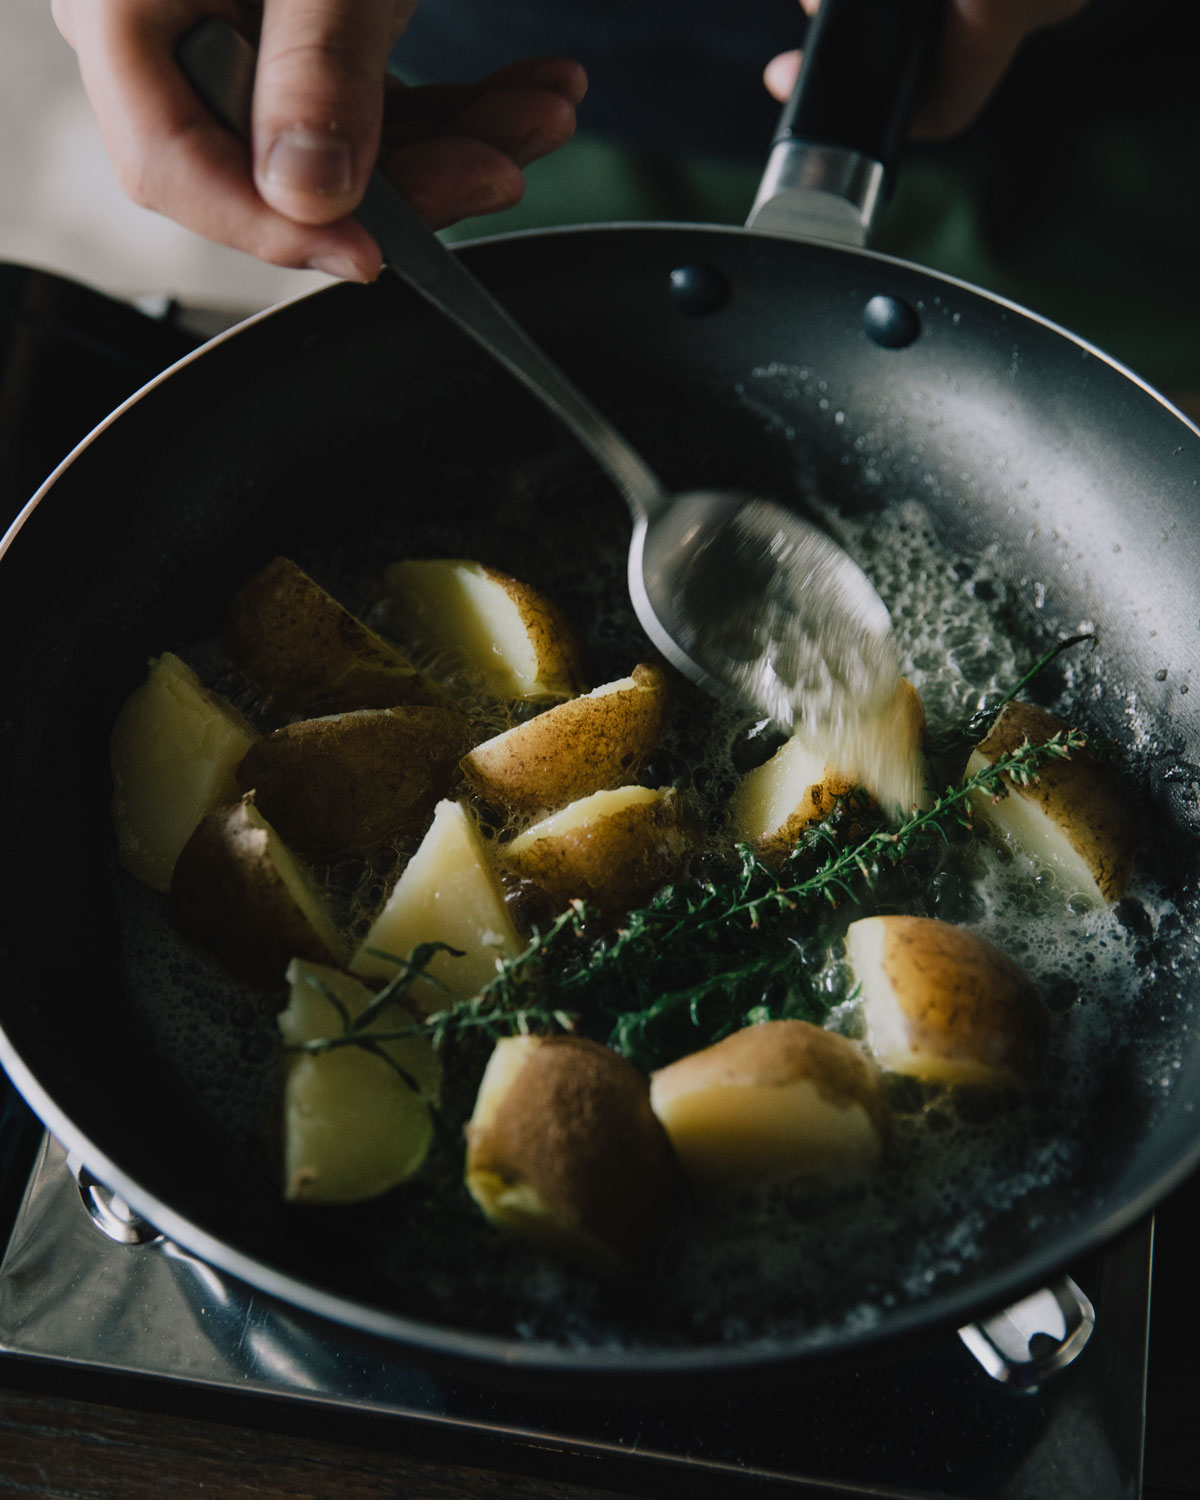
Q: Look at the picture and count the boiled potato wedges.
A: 14